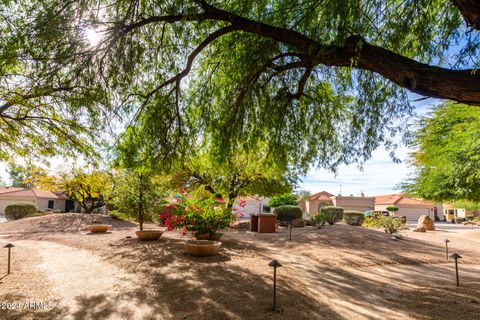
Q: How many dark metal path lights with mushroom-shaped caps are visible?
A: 5